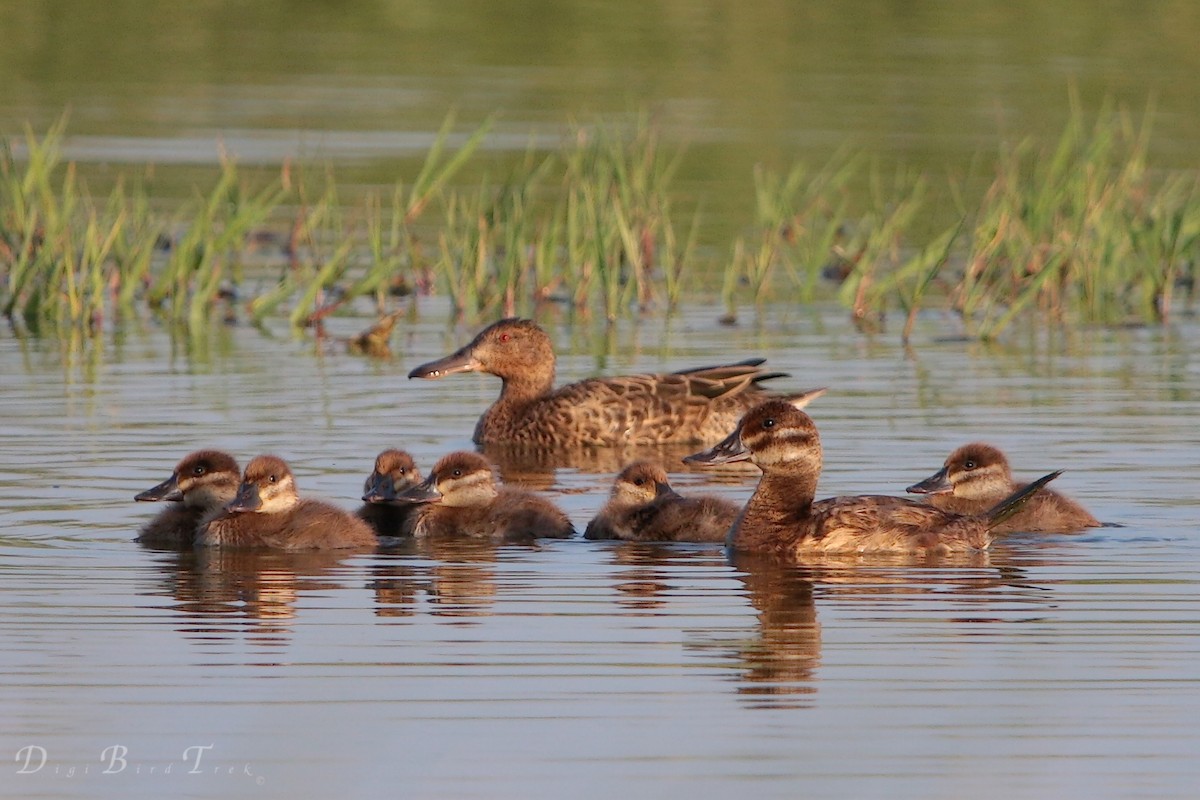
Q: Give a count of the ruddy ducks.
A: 7